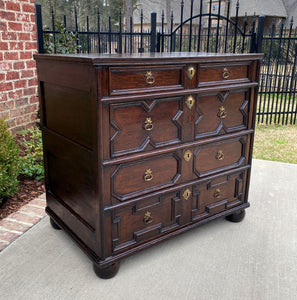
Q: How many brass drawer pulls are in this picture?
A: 8